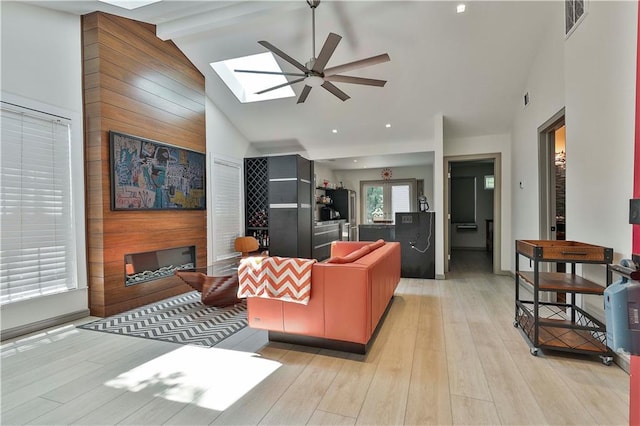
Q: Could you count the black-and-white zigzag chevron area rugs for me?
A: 1